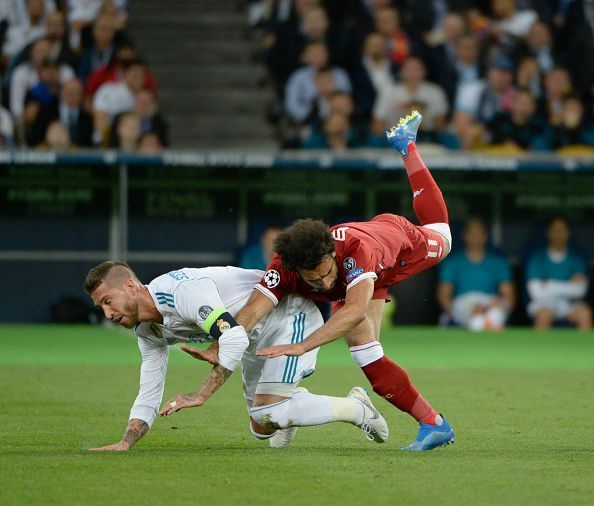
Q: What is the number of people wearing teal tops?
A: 3